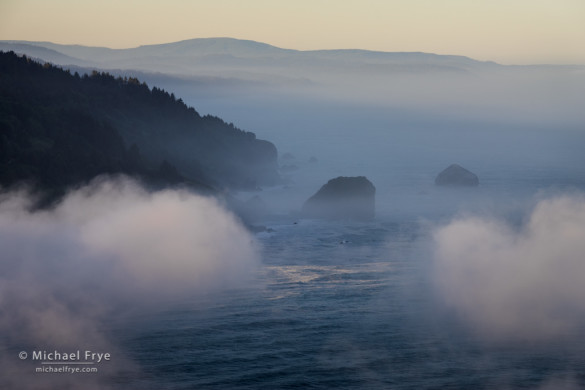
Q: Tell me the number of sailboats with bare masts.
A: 0